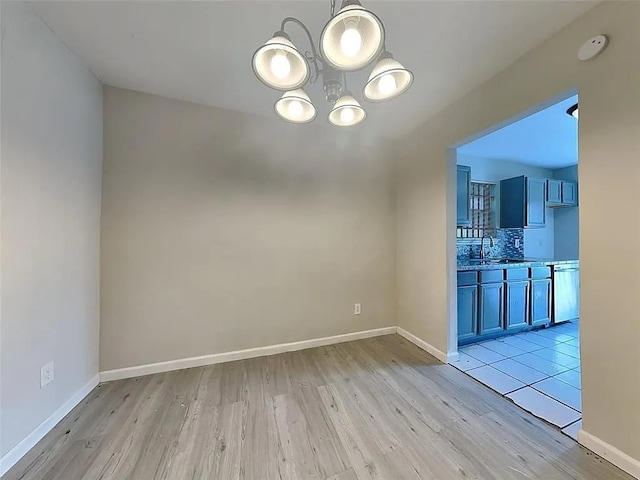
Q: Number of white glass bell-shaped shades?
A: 5